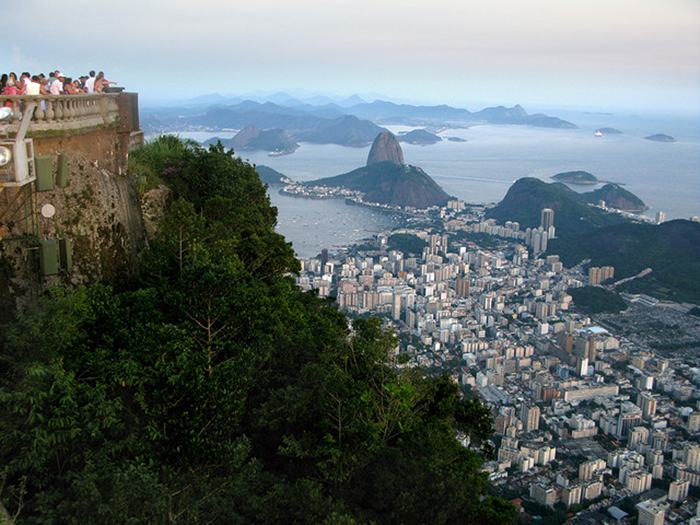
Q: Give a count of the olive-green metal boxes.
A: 4